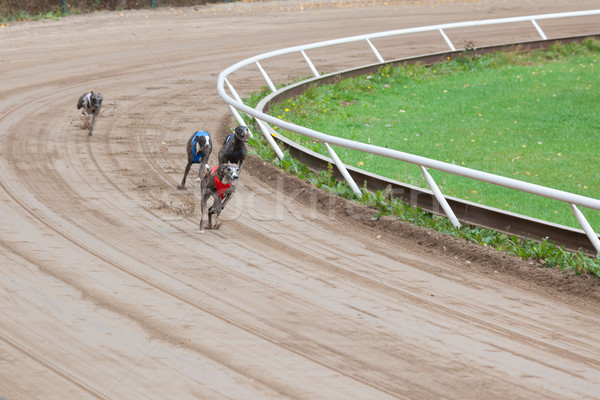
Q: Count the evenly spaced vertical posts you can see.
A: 11